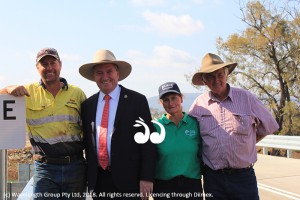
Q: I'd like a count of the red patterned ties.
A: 1